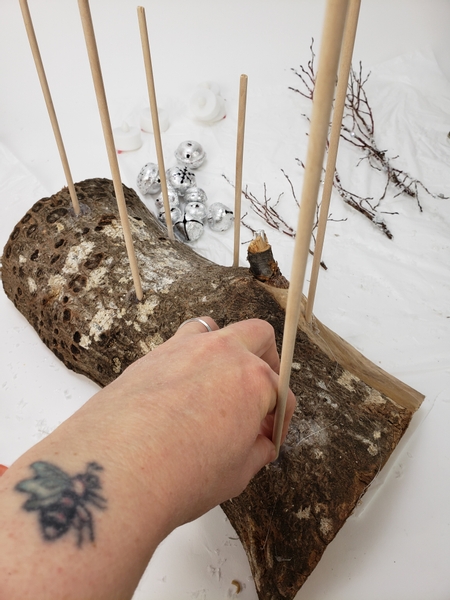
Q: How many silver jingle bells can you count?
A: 9